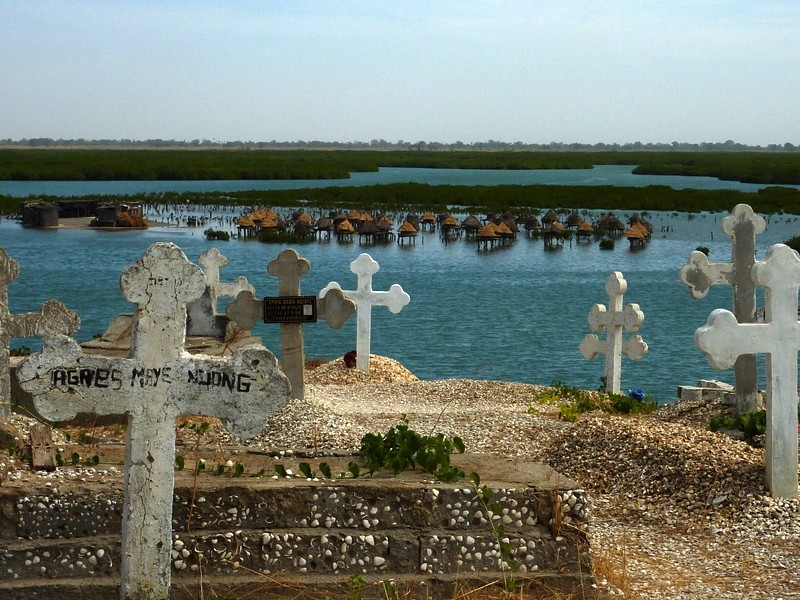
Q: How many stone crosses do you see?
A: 8